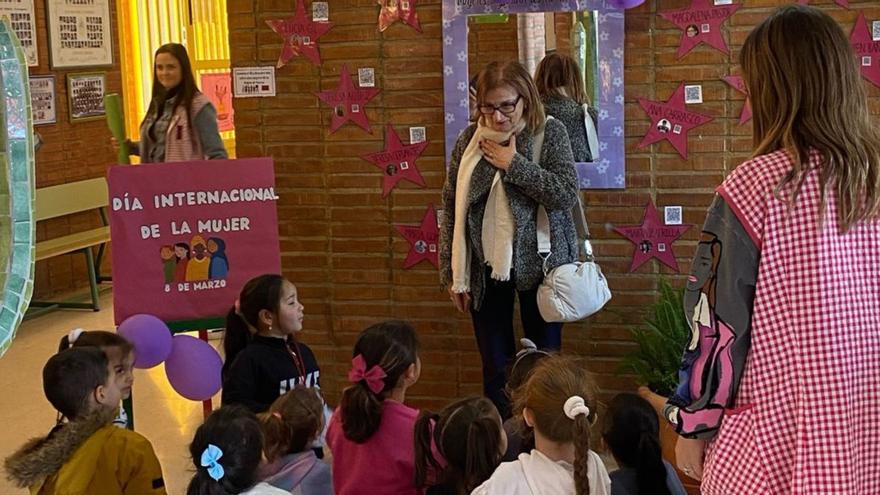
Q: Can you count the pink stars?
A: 11